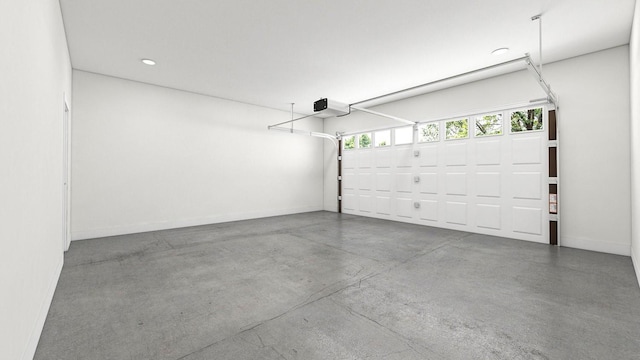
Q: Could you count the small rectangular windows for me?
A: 8